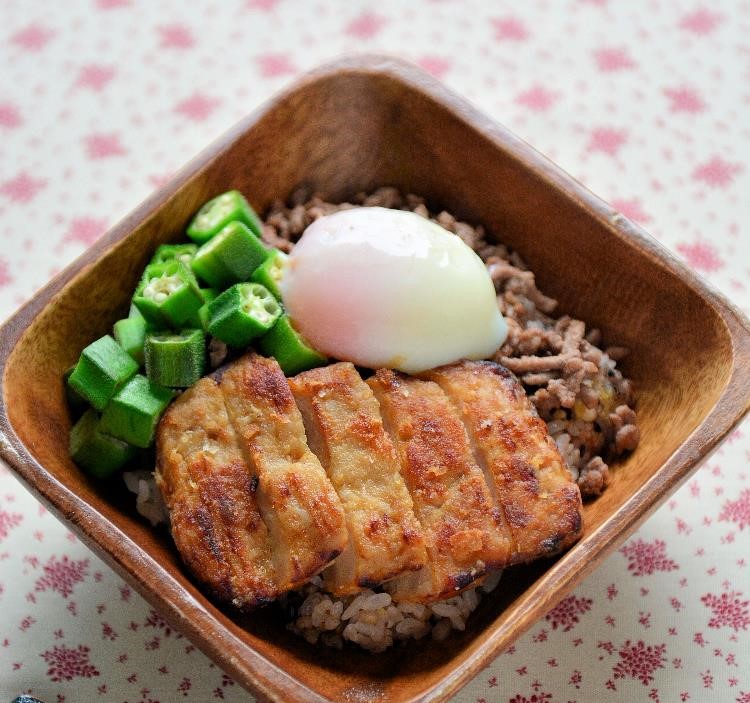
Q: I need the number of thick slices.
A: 5